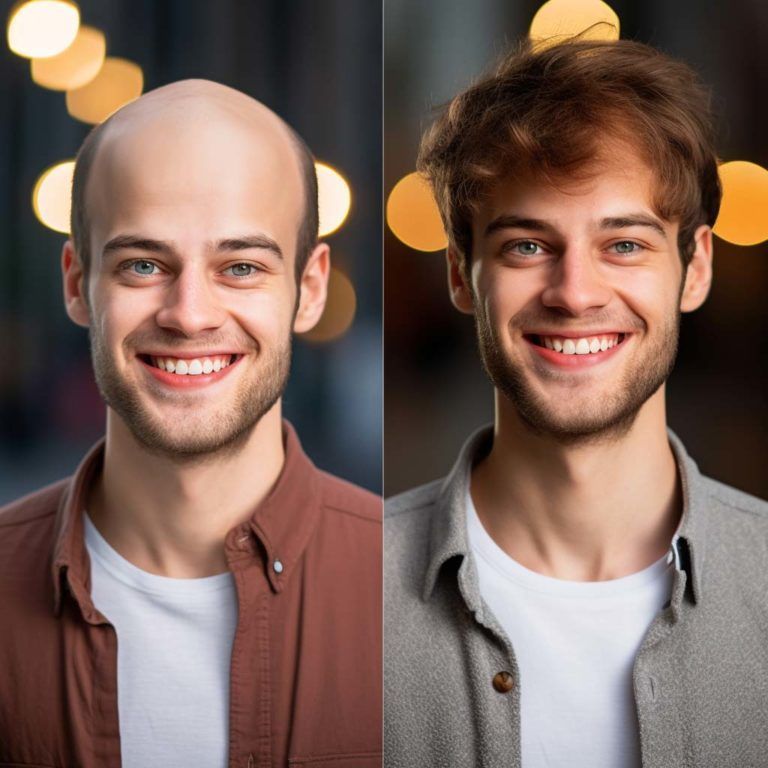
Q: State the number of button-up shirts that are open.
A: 2